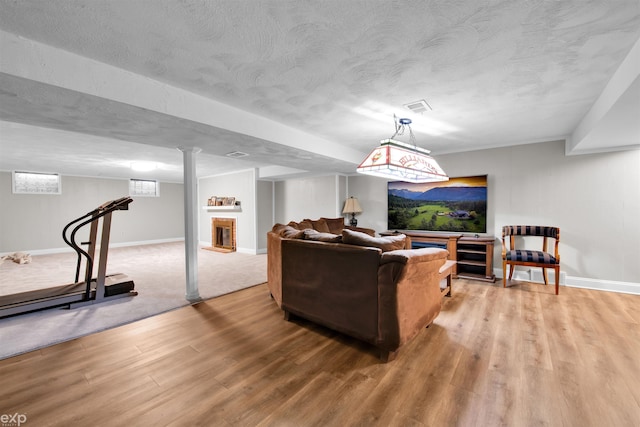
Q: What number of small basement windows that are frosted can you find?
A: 2